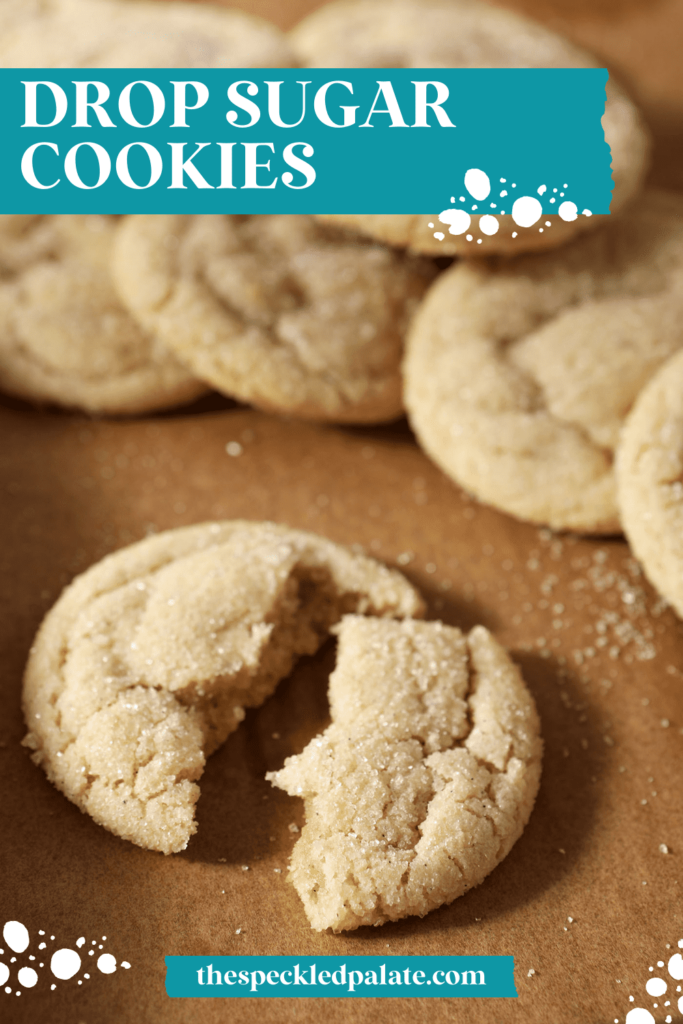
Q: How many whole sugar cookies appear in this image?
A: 6